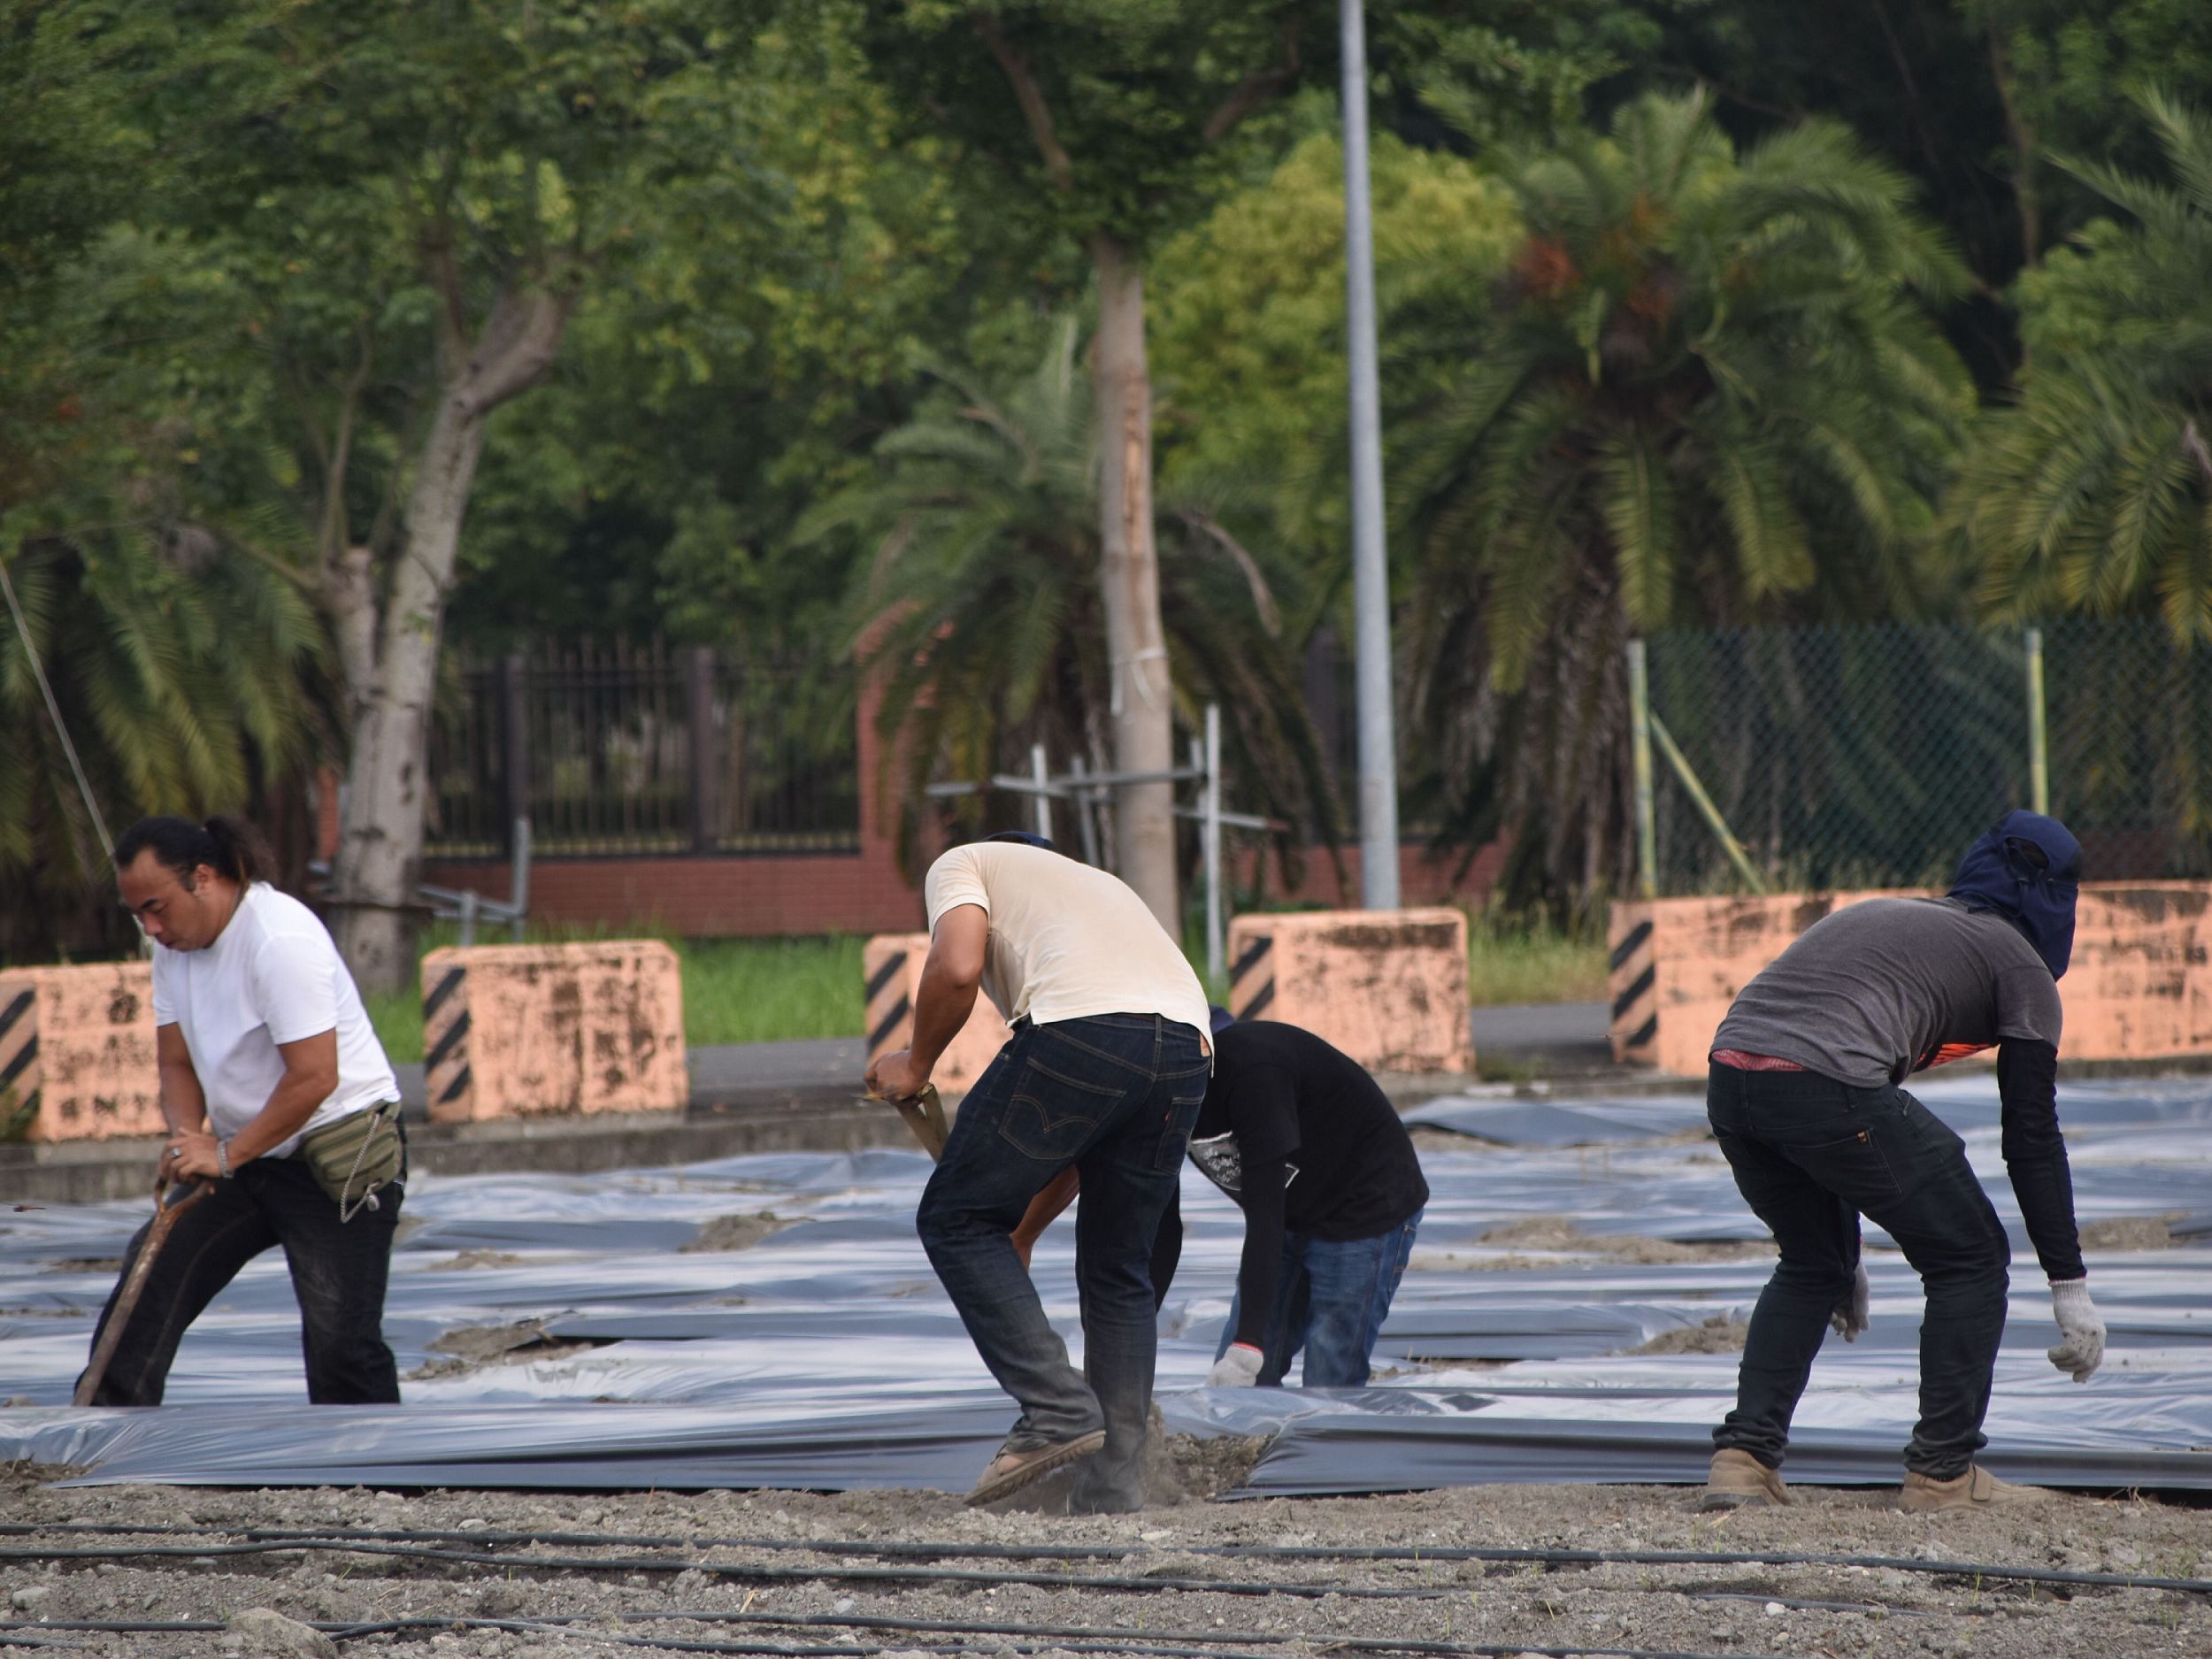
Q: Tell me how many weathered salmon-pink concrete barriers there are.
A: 5